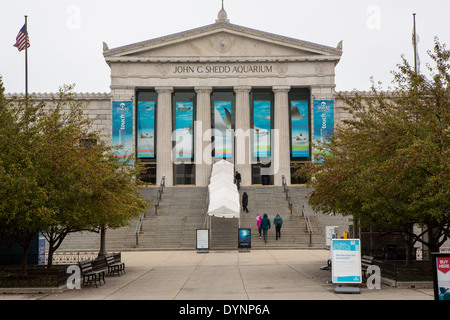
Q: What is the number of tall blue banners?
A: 7